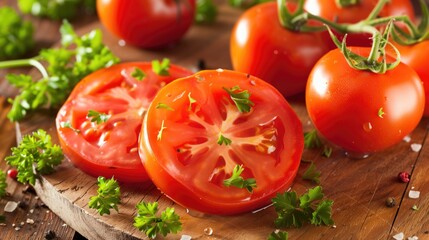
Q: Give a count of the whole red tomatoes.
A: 5